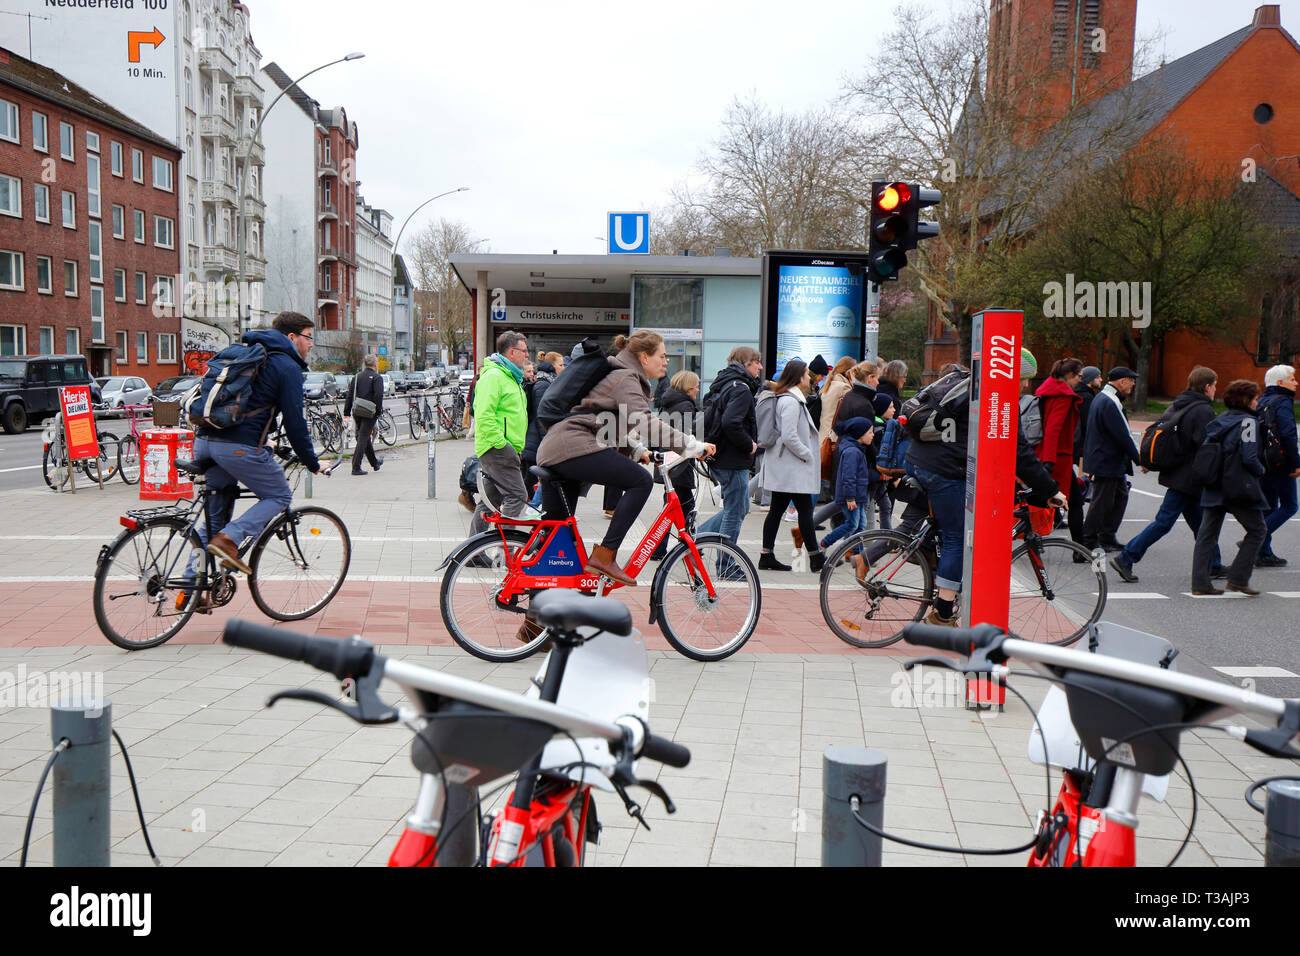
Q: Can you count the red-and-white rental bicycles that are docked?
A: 2